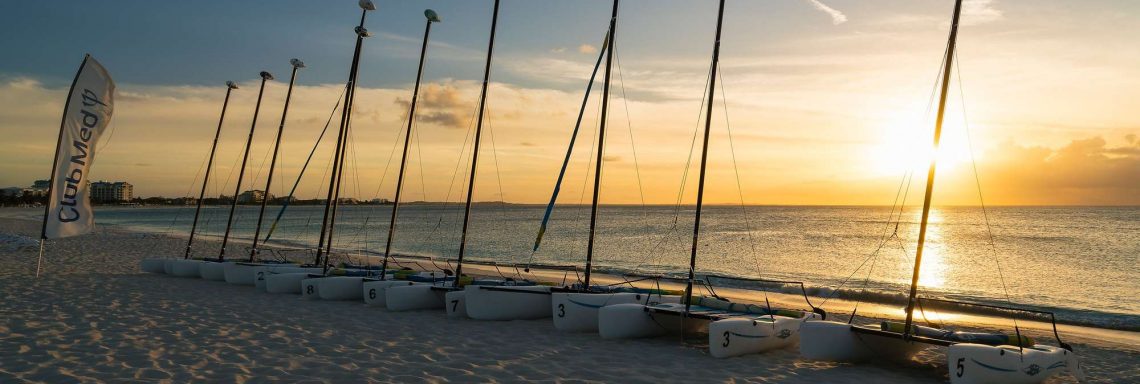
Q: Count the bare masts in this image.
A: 10